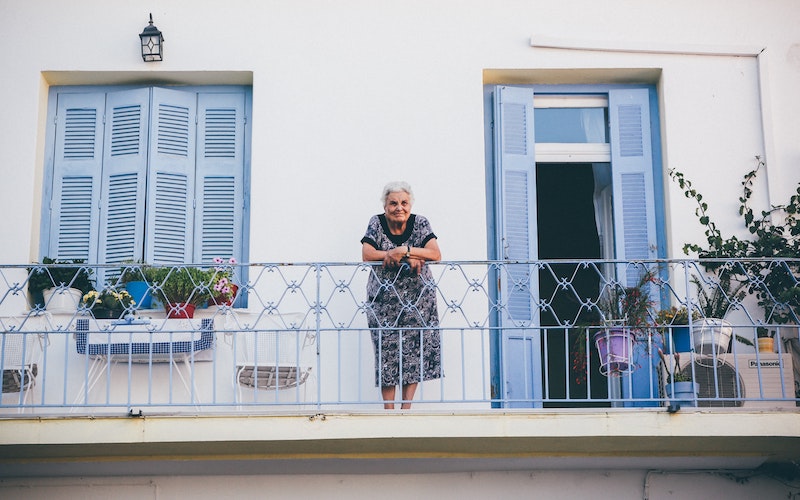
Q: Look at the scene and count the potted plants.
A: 10